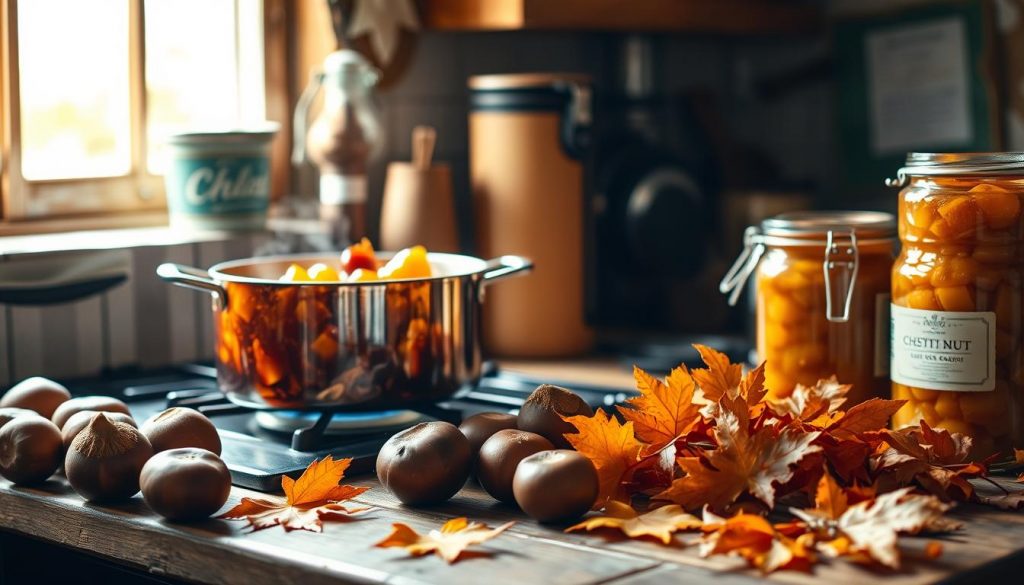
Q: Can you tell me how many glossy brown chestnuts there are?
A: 13